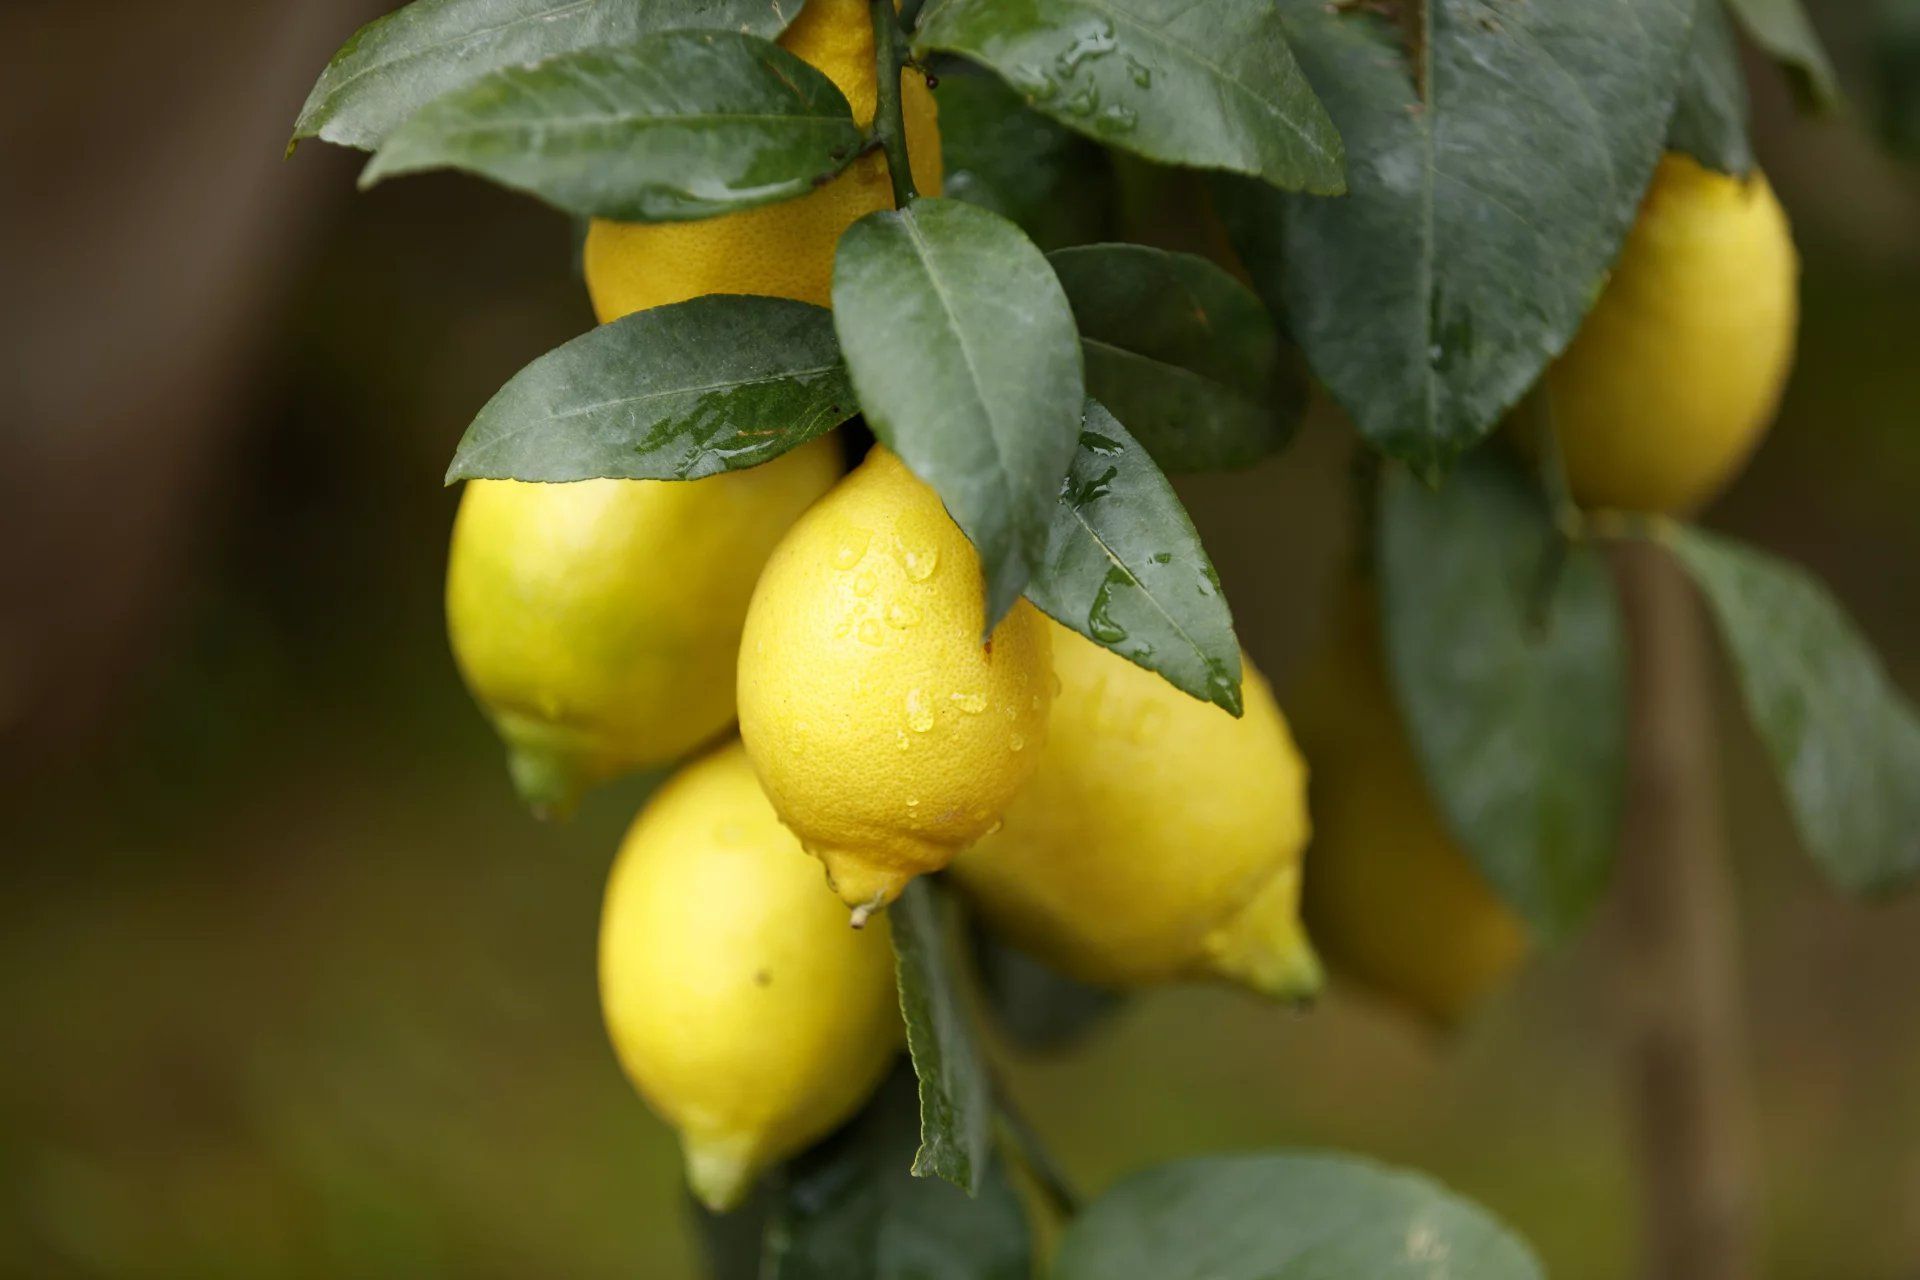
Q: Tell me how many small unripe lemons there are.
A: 0